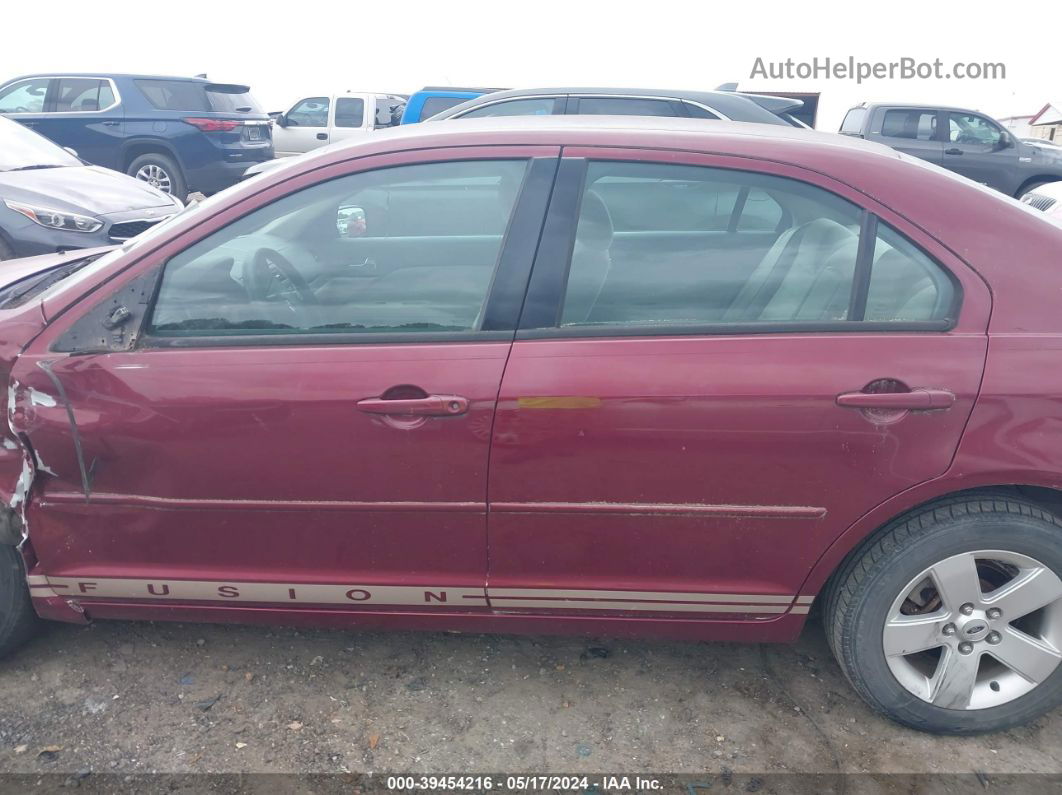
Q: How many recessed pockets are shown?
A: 2